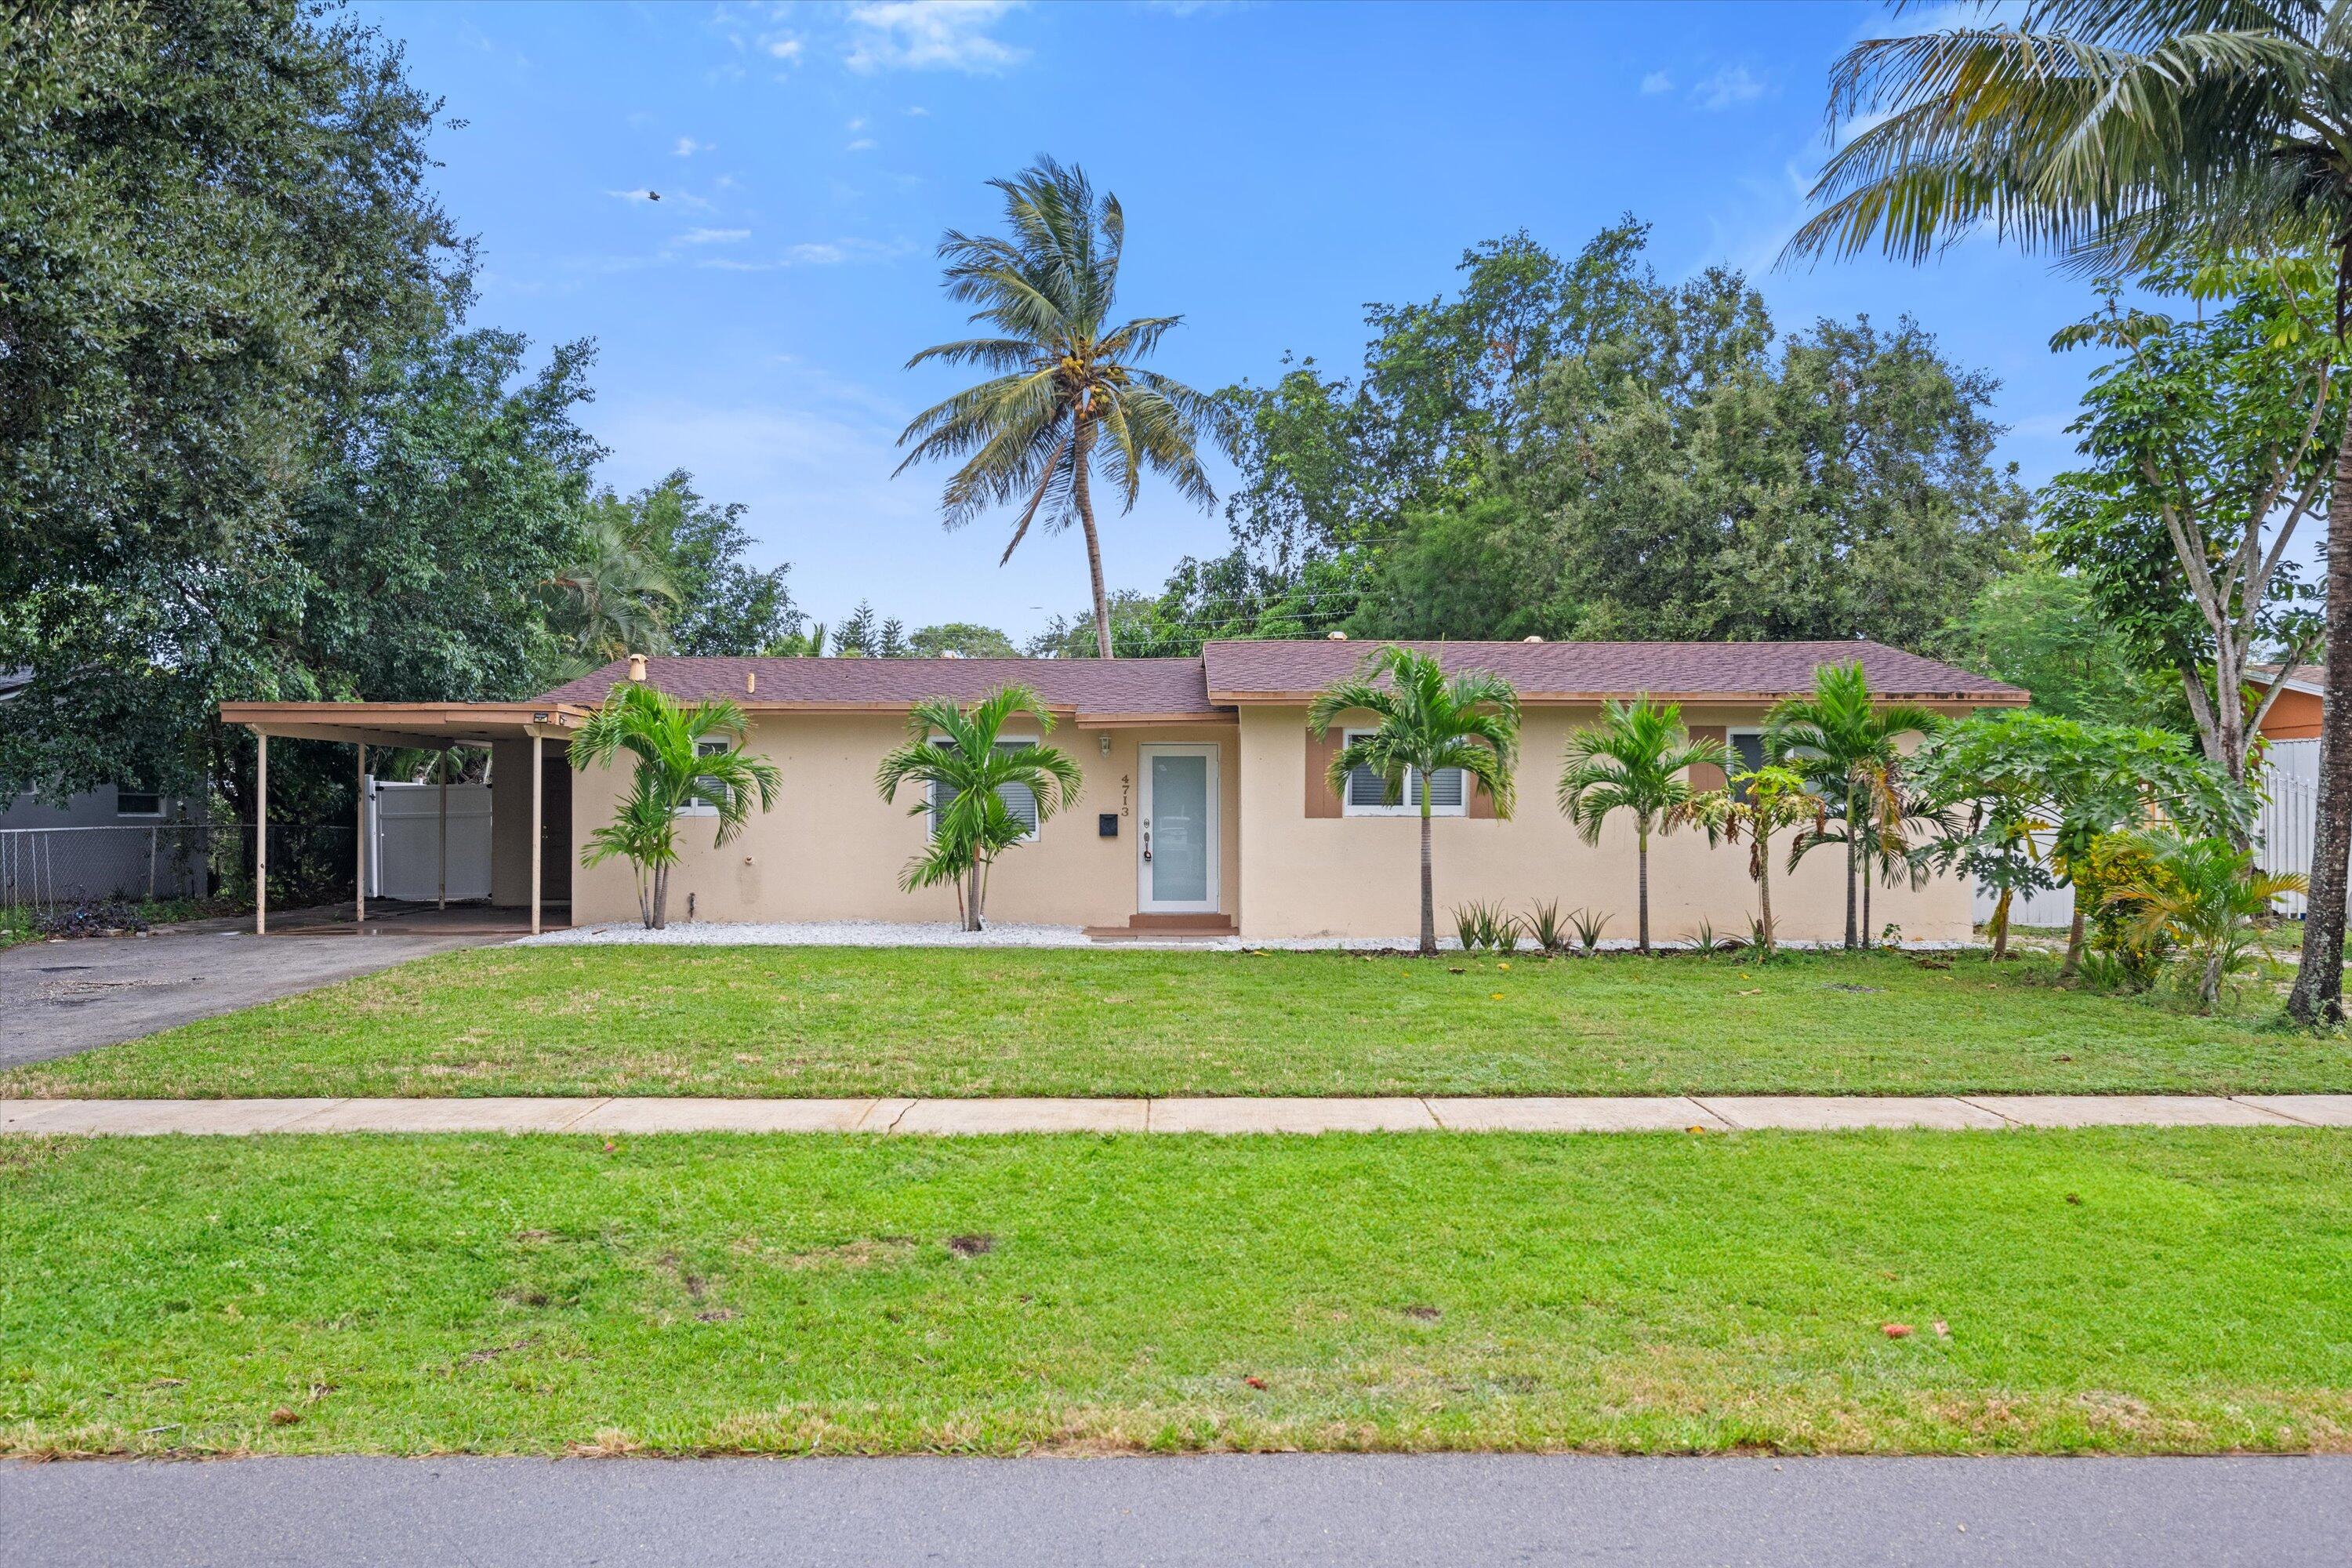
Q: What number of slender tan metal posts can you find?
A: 4